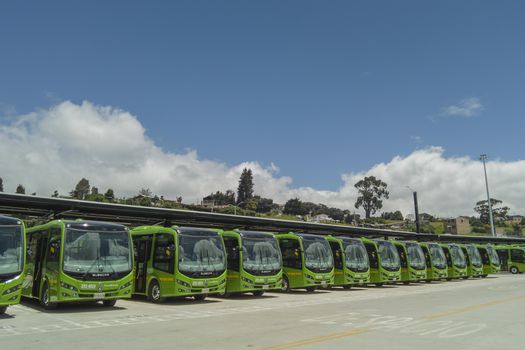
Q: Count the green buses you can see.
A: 13